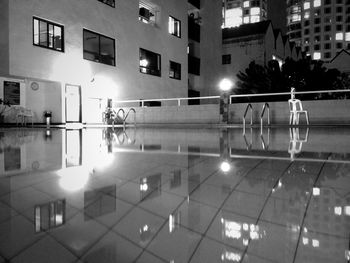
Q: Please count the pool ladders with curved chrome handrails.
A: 2